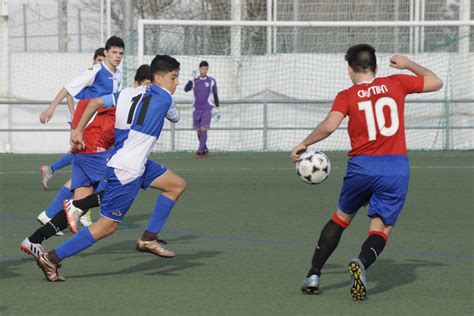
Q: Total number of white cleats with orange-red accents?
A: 2